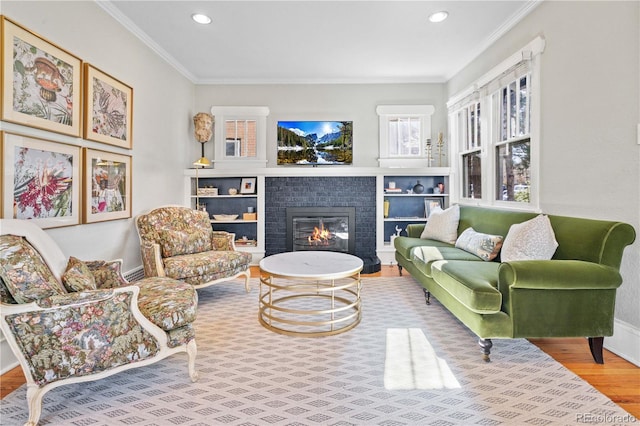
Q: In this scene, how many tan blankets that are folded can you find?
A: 0